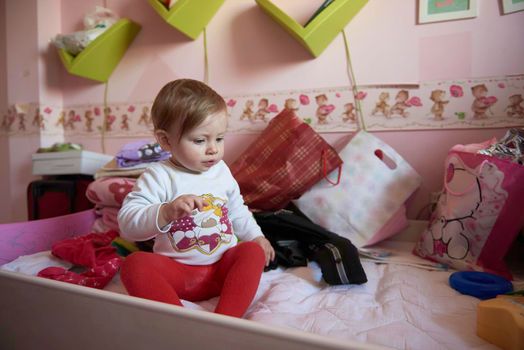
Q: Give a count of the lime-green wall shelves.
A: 3